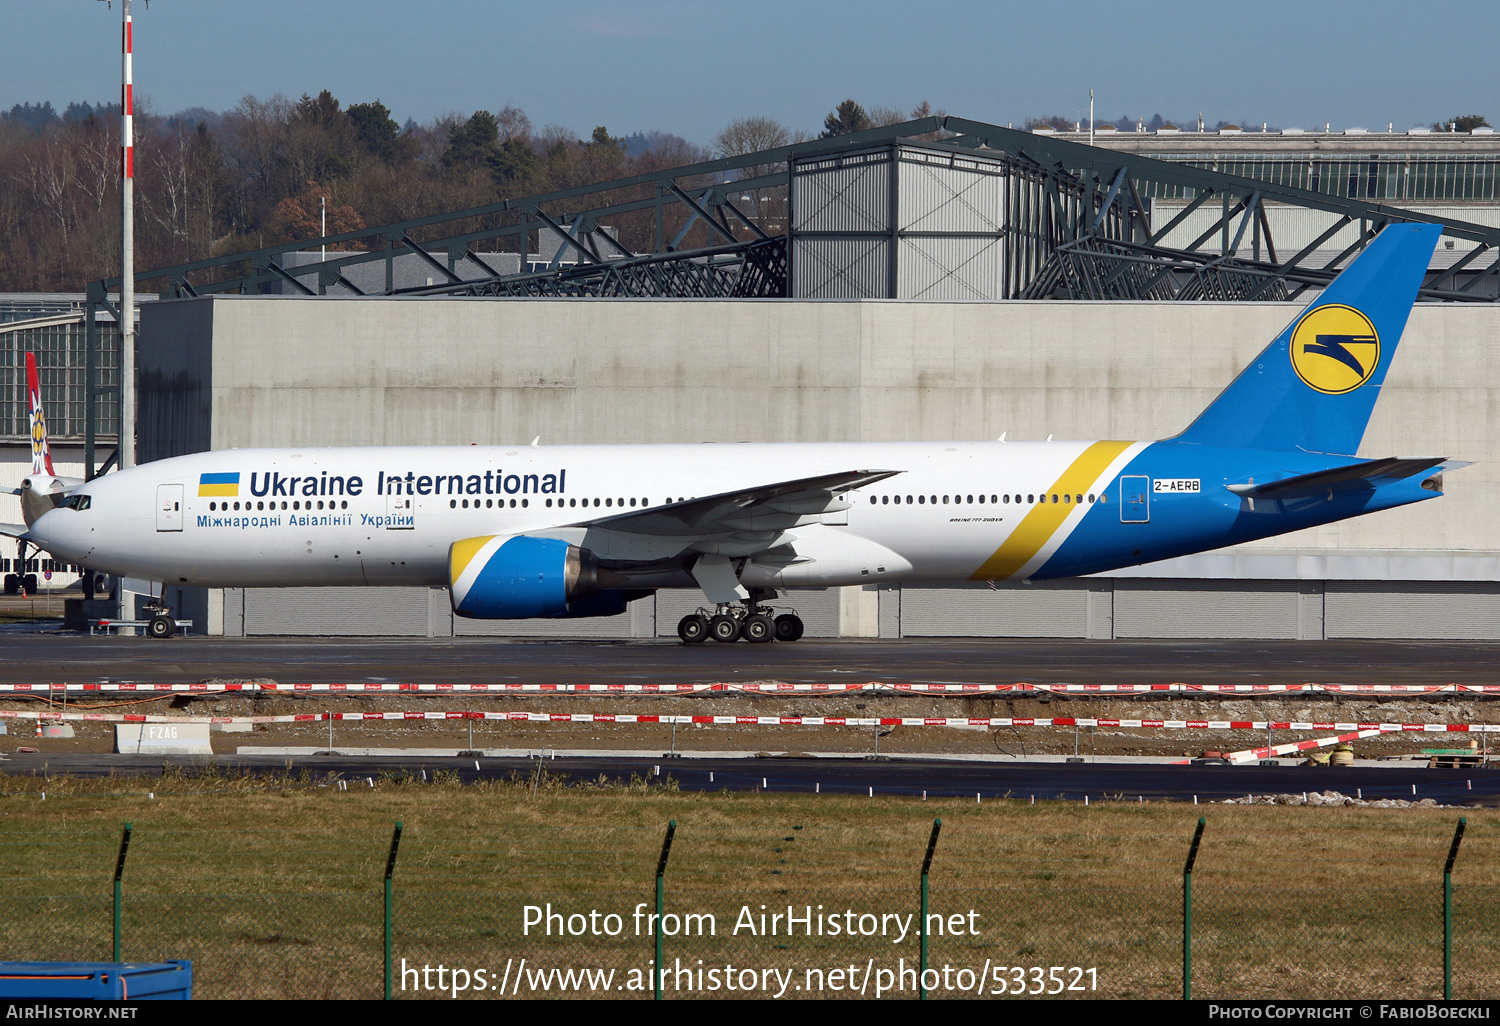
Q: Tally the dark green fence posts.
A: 6